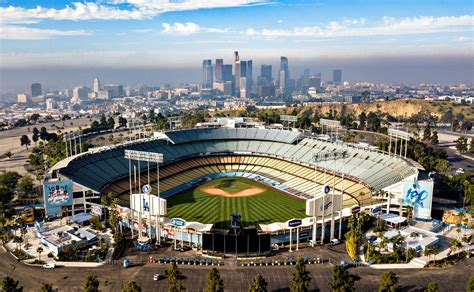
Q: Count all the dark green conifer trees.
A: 12